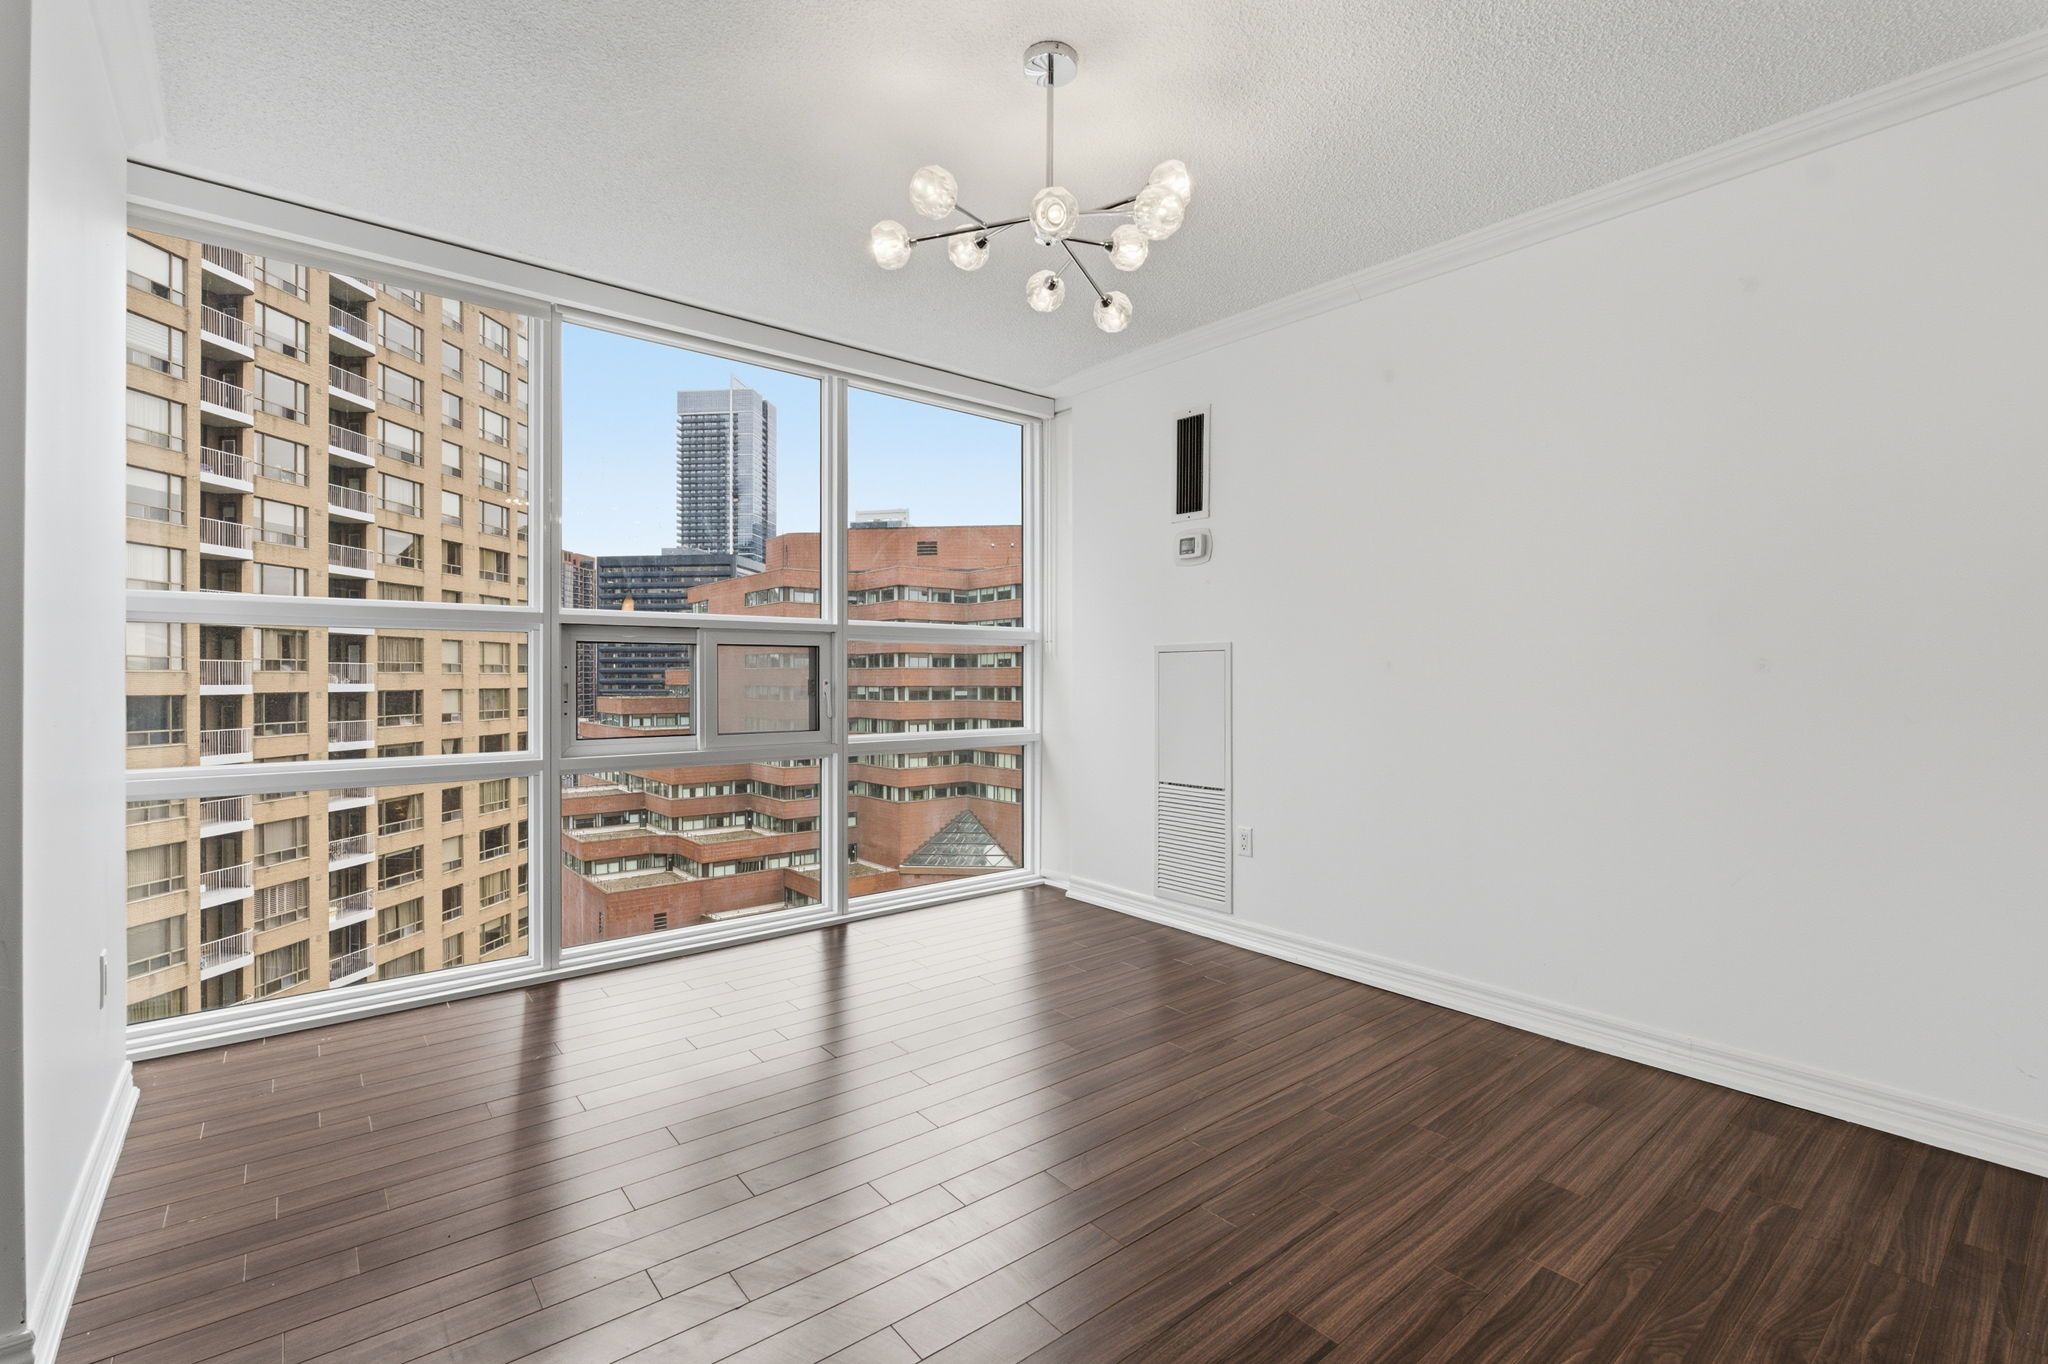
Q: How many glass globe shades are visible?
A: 9